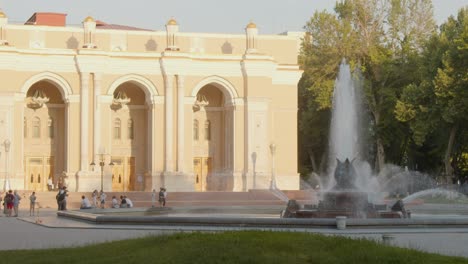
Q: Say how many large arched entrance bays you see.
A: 3